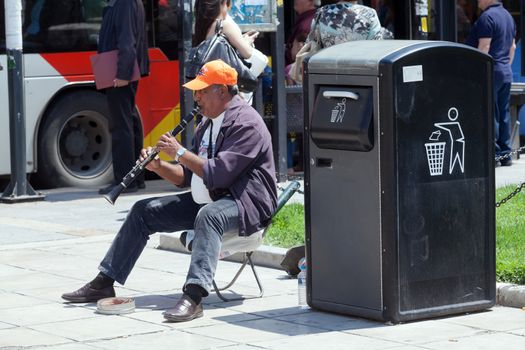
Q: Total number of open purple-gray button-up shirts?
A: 1